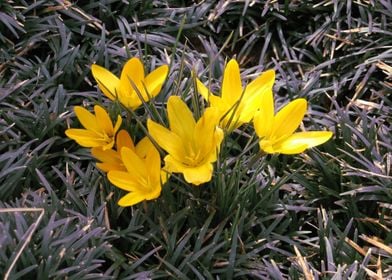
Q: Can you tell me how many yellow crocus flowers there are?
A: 7